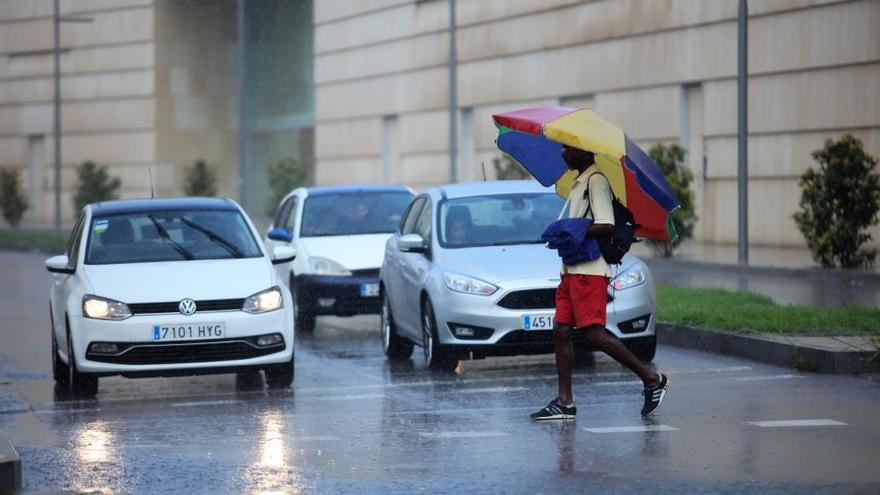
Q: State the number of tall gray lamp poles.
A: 4